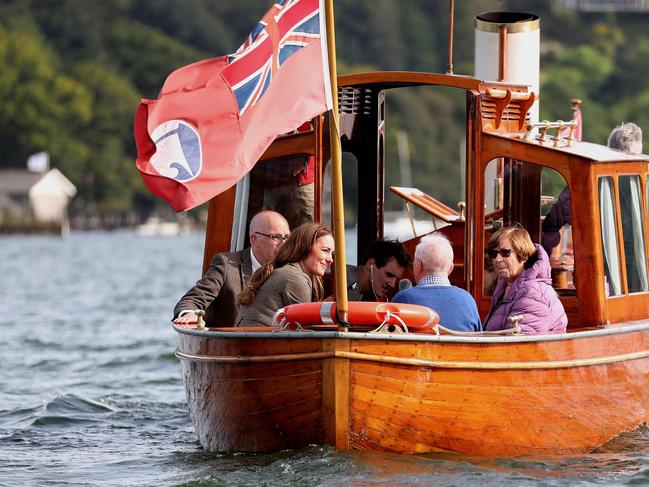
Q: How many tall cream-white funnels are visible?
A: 1